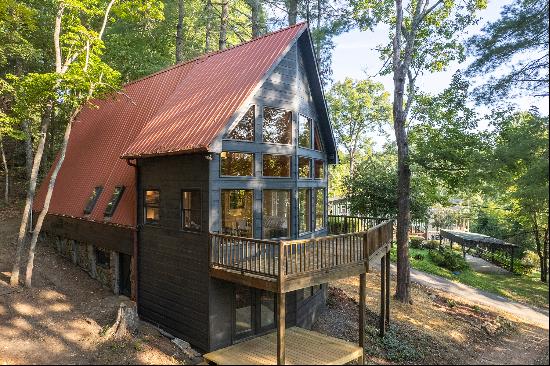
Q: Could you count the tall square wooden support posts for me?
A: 4